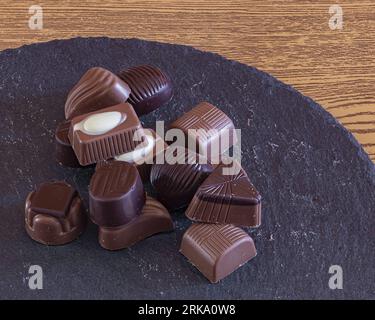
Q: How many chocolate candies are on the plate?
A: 12